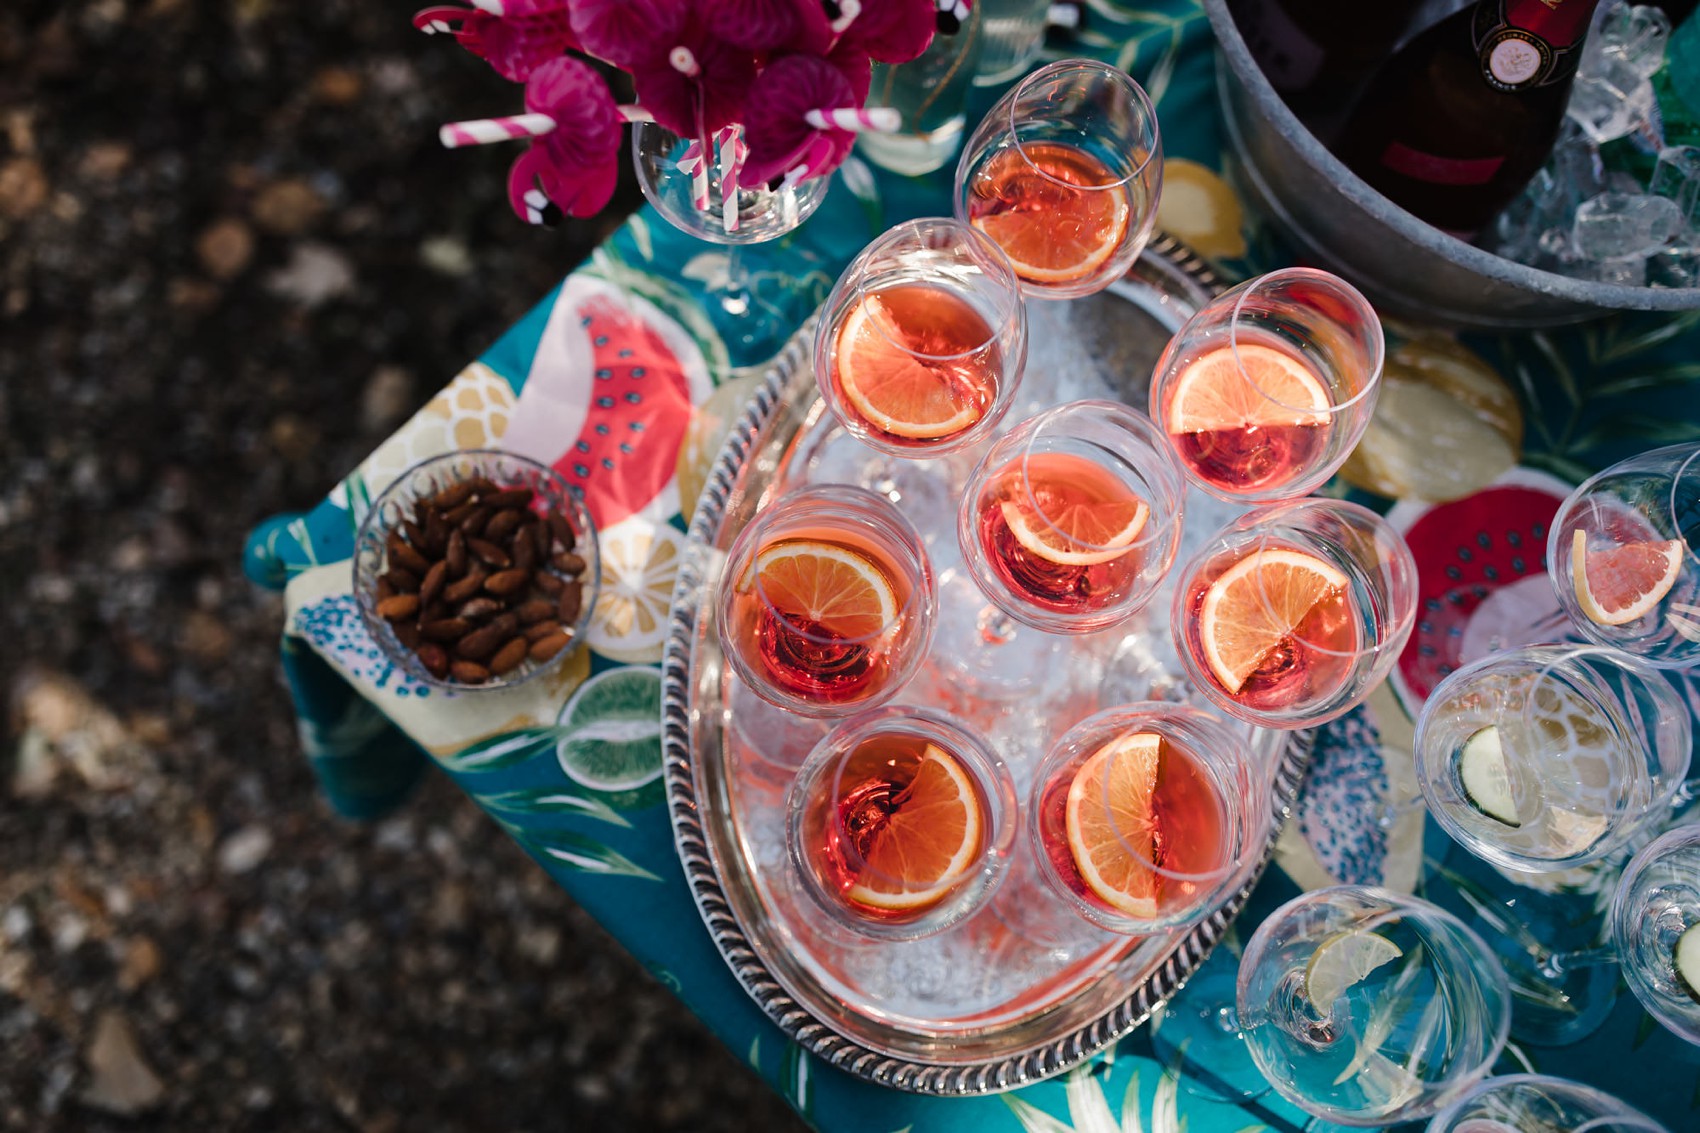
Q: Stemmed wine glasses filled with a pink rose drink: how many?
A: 8